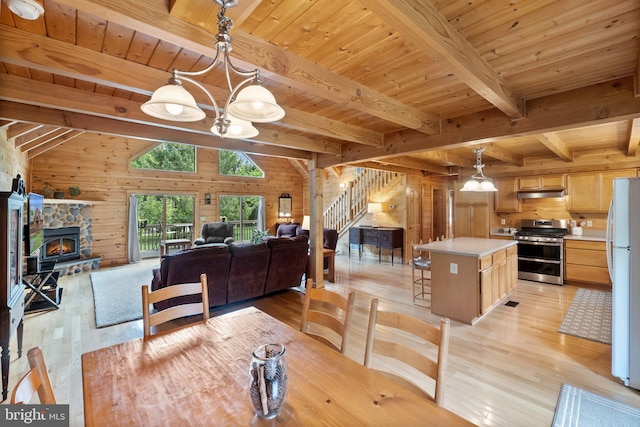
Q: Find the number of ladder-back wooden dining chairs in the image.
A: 4